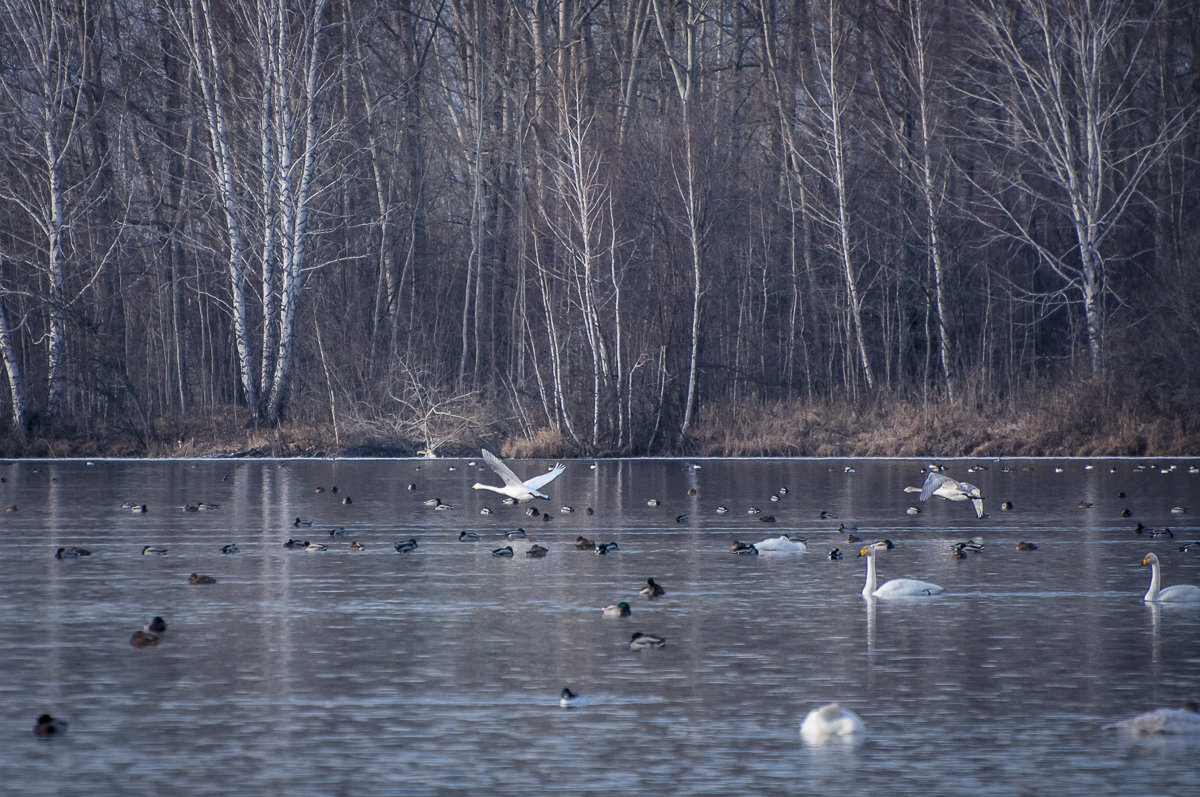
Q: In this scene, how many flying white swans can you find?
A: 2